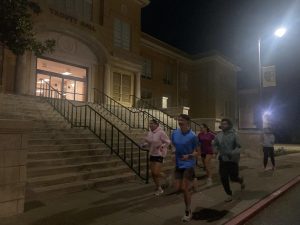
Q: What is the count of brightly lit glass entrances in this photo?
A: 1